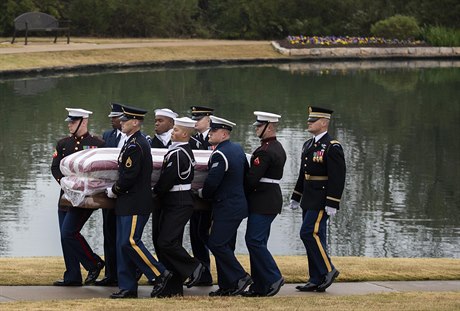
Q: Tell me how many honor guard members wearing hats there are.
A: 9